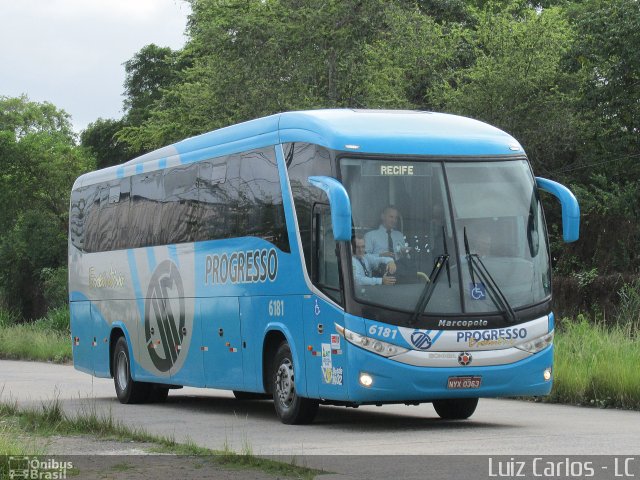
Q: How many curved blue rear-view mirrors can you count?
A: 2